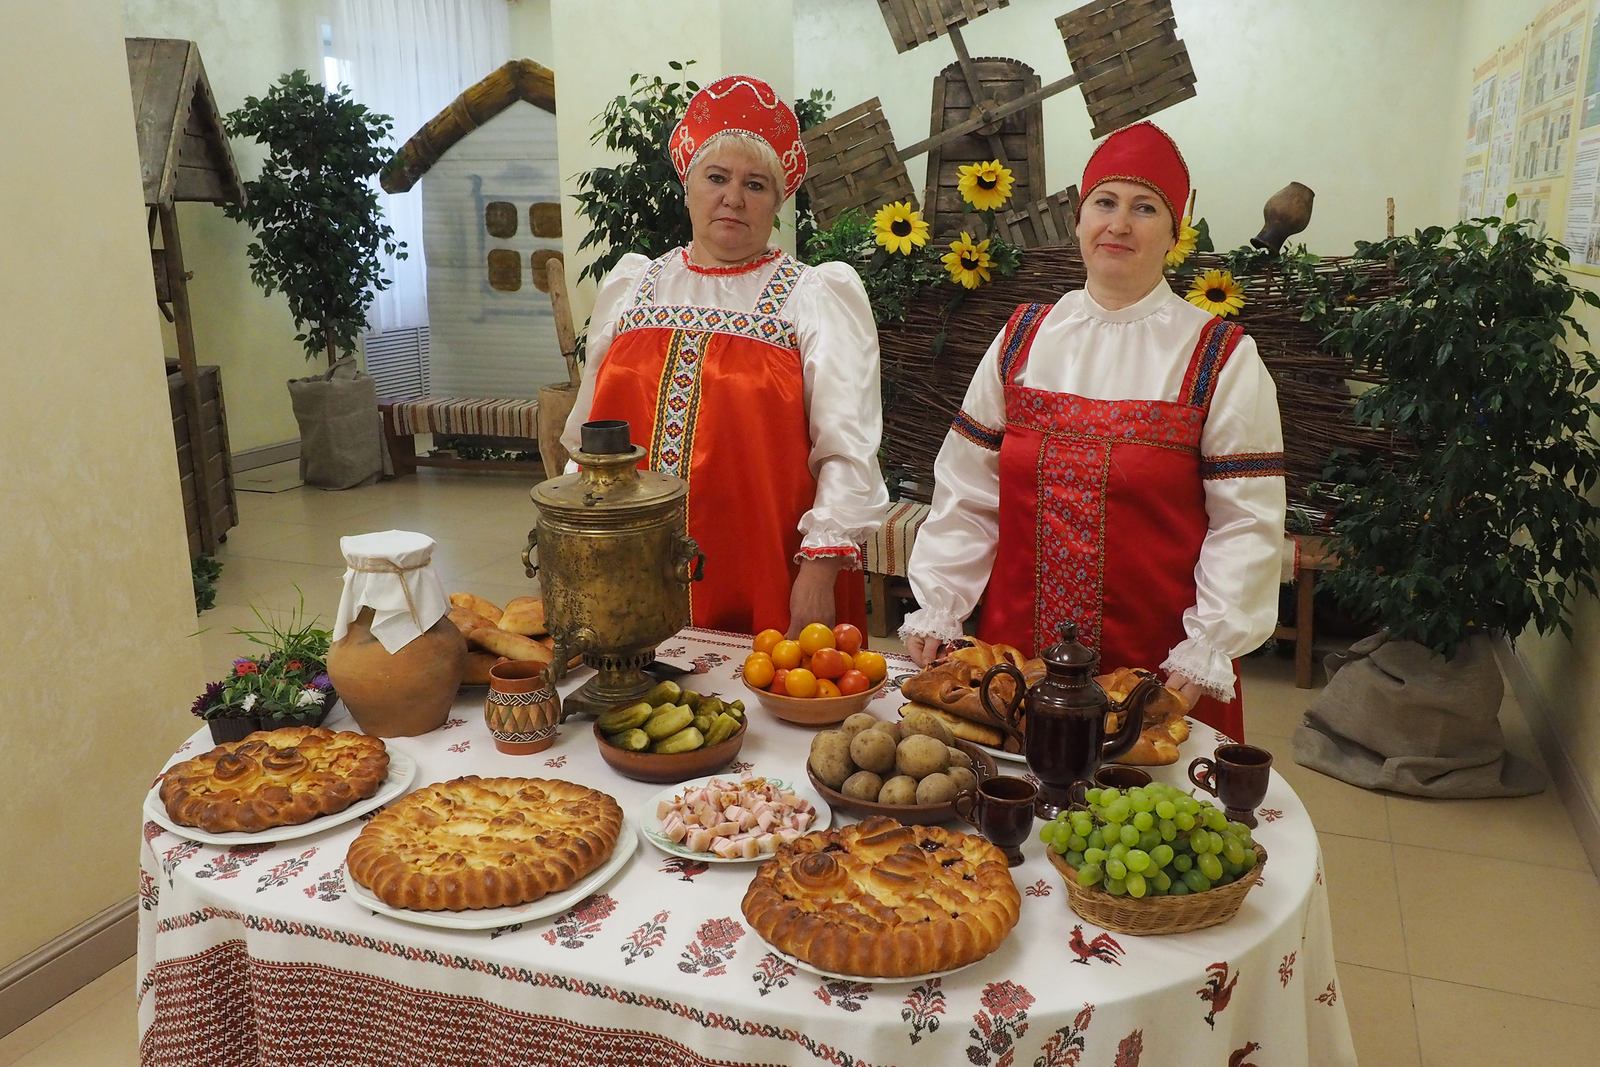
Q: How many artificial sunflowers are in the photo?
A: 5